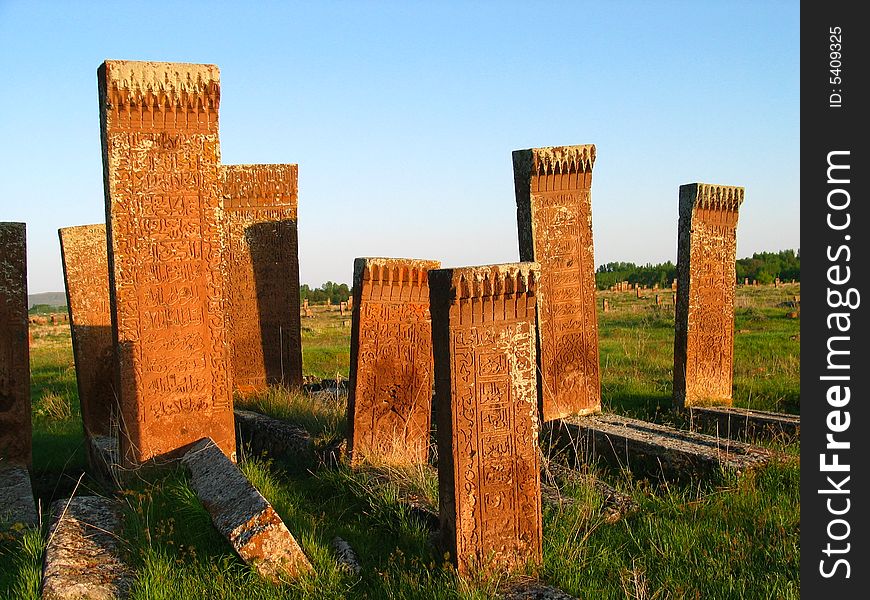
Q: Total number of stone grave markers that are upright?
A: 8